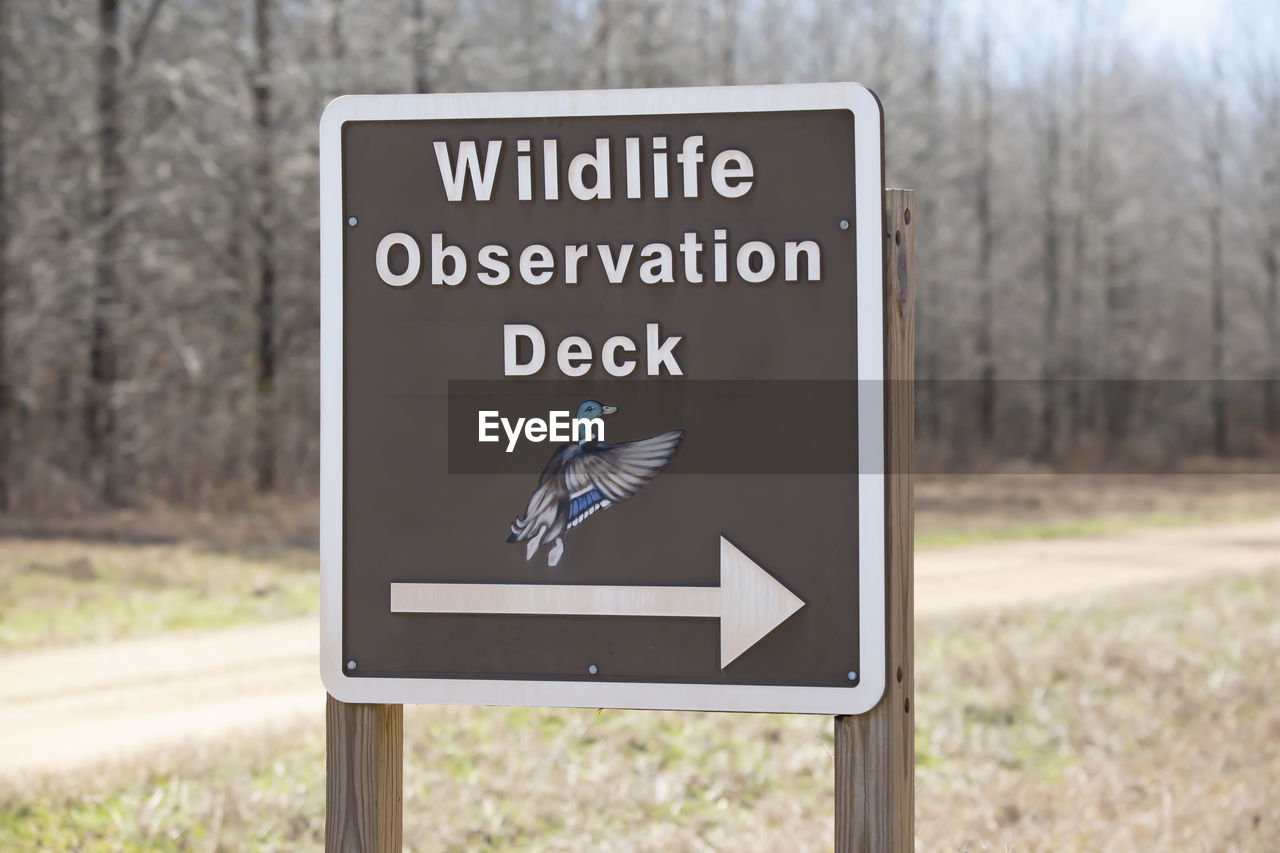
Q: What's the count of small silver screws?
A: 5